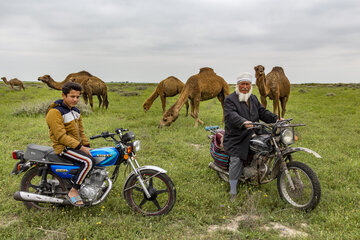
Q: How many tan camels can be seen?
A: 6